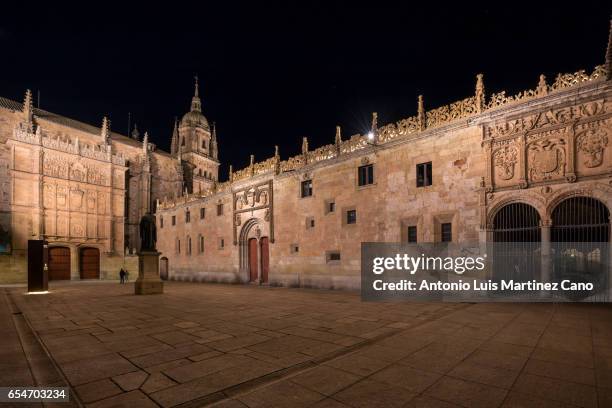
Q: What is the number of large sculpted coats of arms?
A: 3